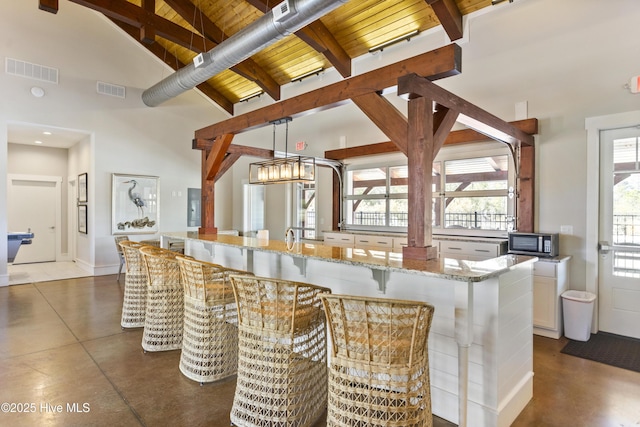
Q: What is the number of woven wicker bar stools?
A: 5